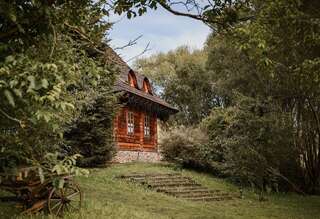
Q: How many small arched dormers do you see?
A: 2